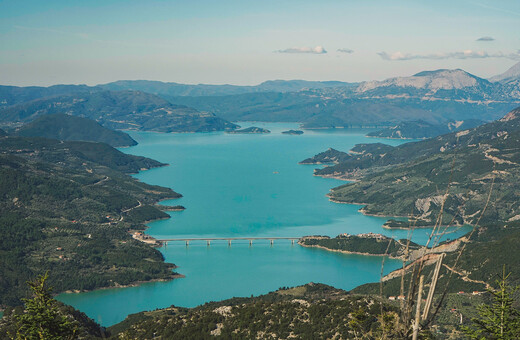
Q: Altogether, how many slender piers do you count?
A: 7